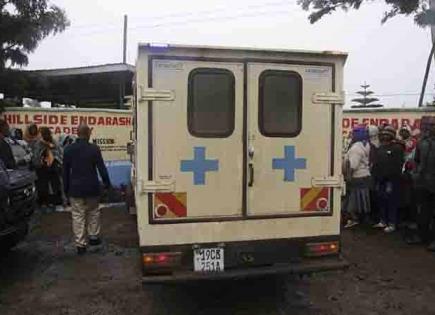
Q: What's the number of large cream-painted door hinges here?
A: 4